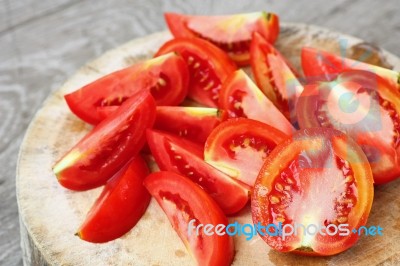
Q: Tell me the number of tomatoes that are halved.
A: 2